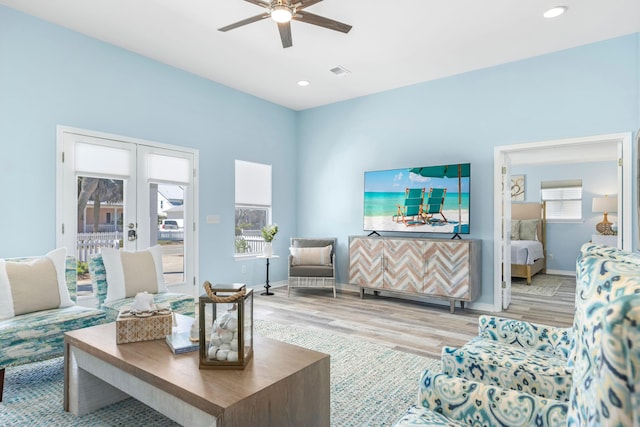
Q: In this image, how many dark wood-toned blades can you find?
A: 5